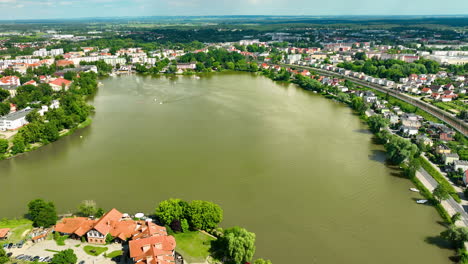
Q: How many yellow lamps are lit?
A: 0